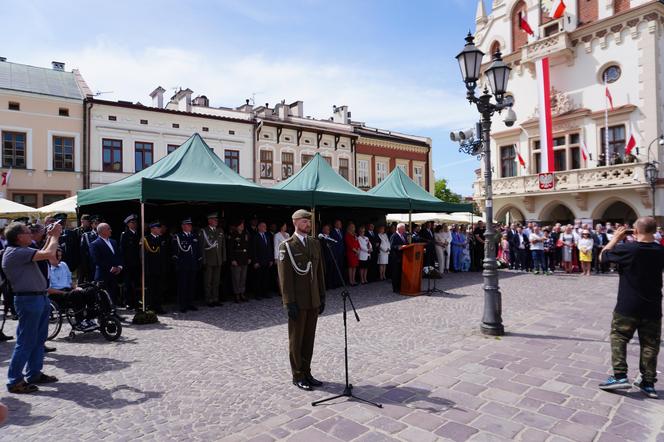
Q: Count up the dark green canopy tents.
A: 3